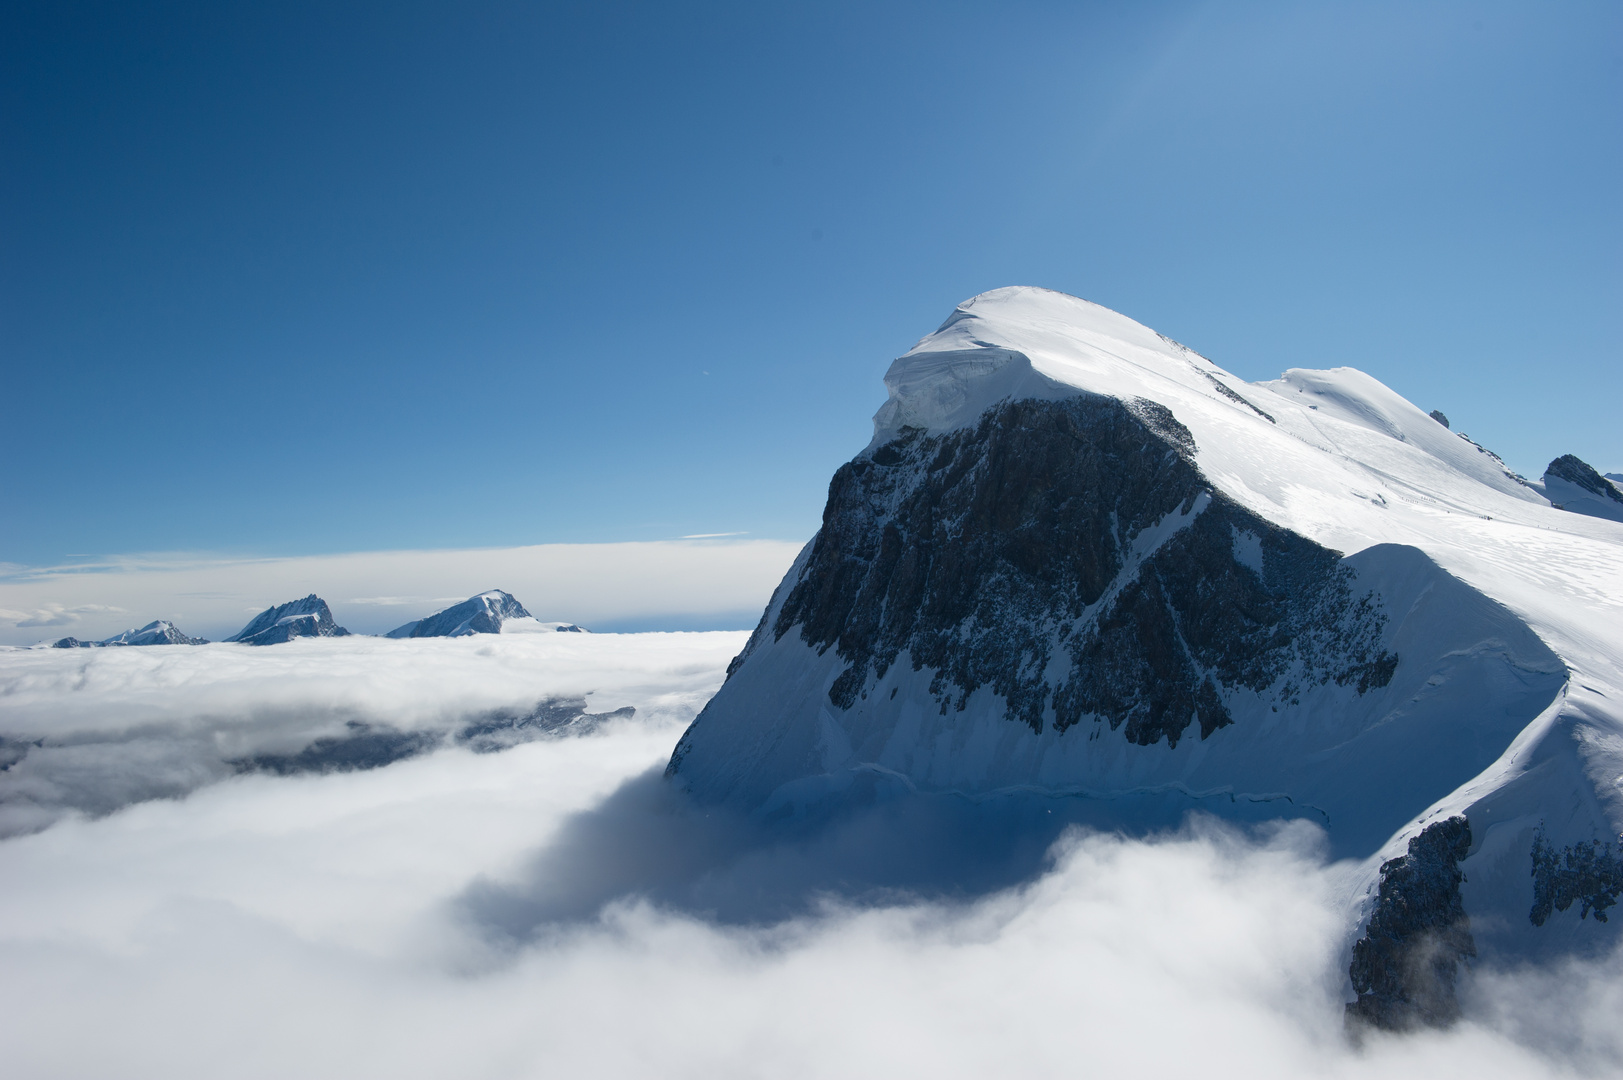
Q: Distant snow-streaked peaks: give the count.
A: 3